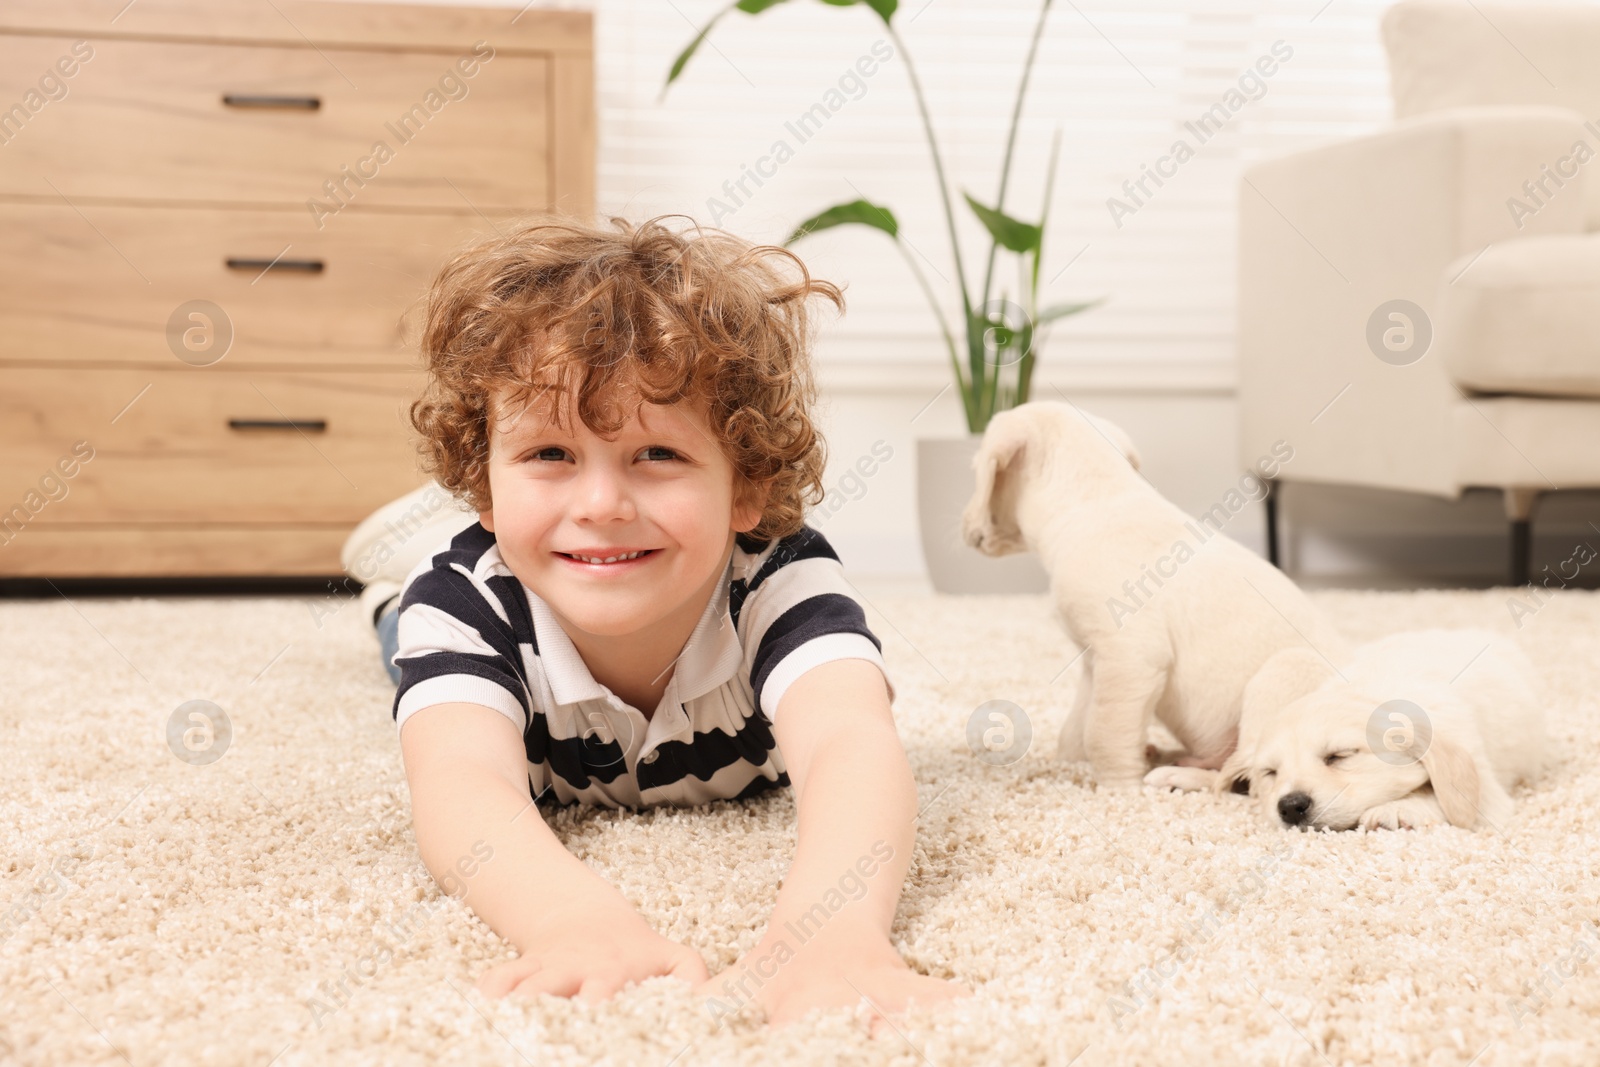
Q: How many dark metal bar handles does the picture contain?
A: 3